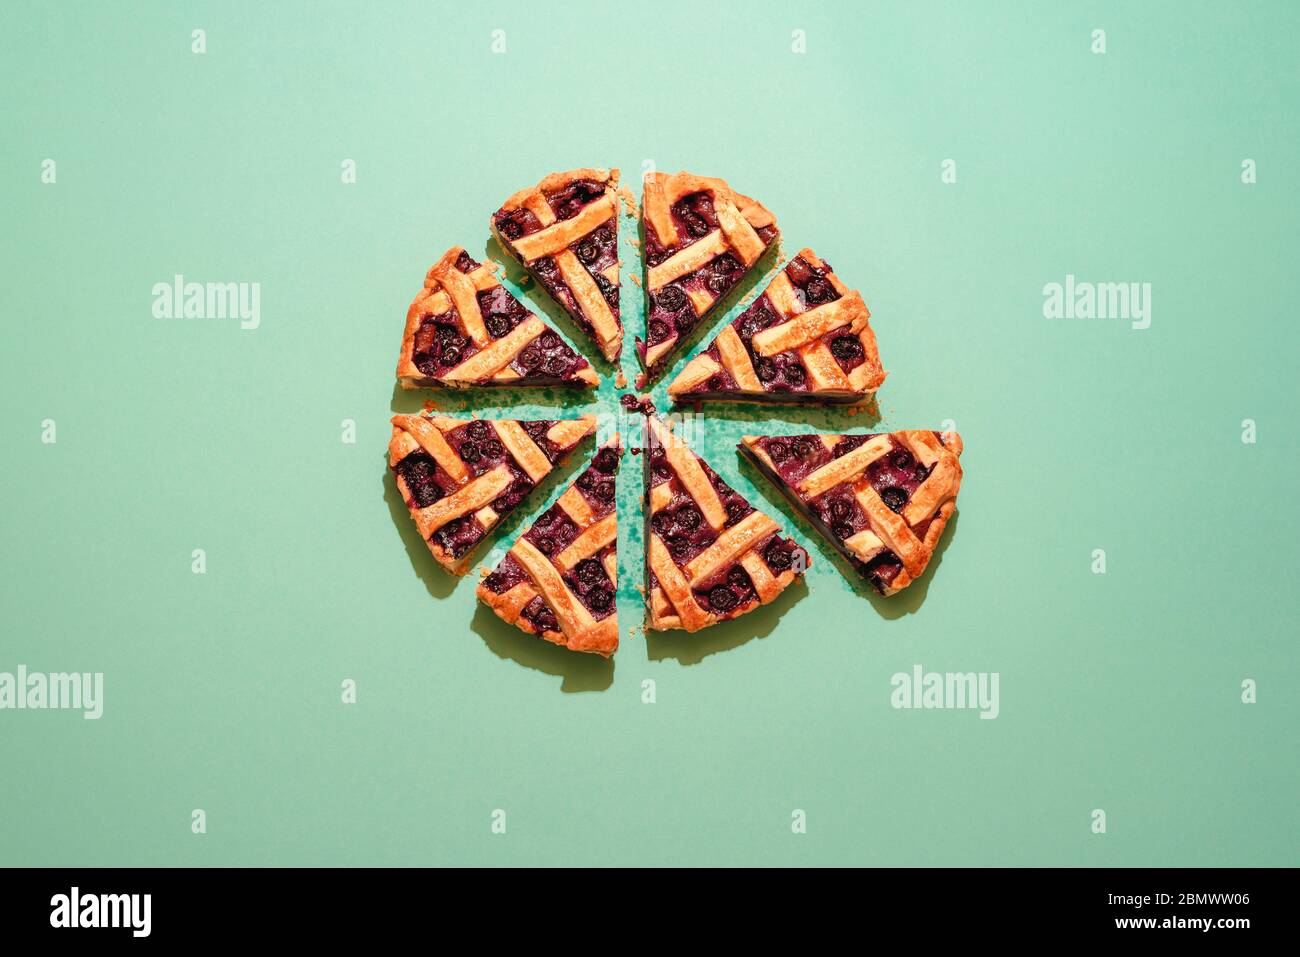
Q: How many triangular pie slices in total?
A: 8